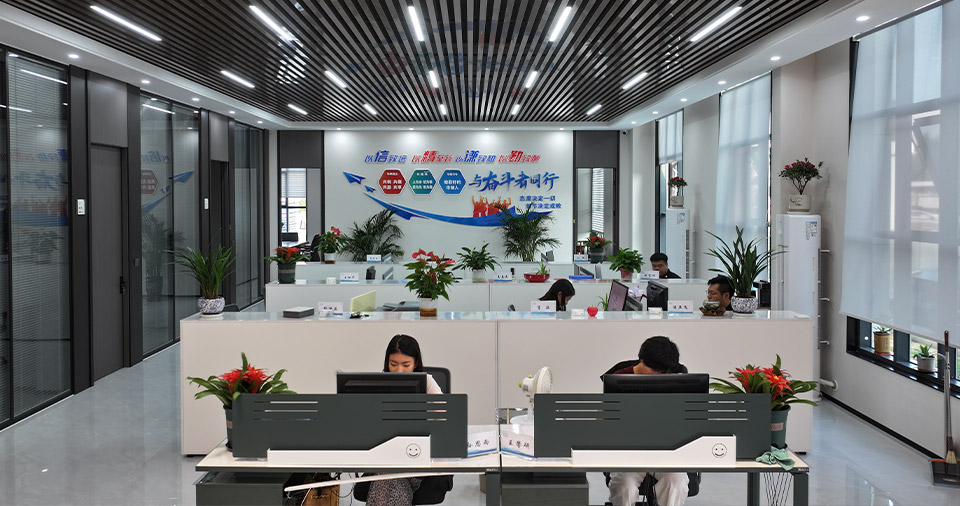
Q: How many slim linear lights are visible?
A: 15